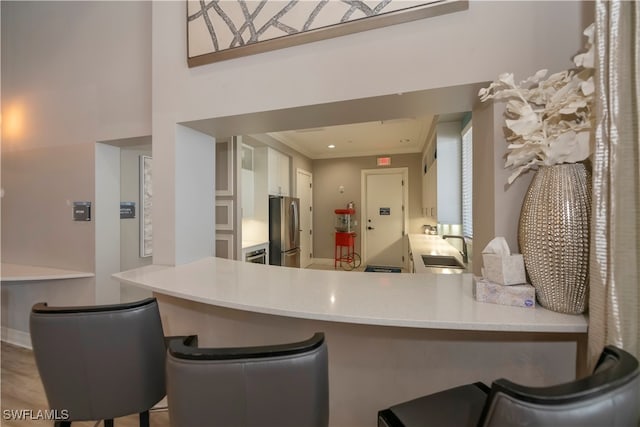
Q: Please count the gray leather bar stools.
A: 3